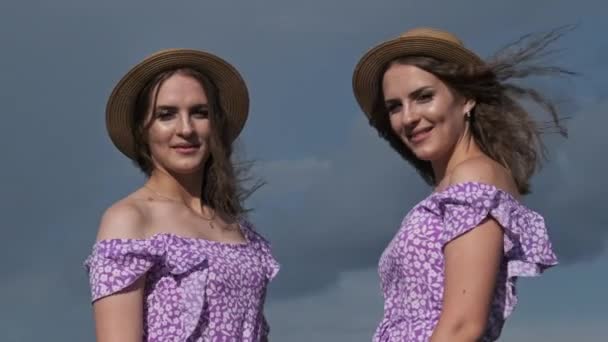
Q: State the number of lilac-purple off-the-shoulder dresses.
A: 2